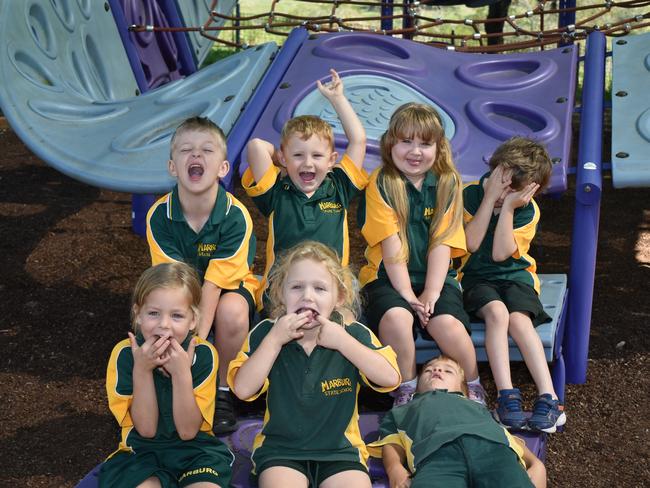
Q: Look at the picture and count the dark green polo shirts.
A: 7